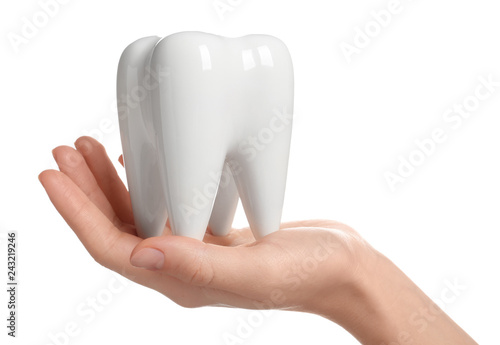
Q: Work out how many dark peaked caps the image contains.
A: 0